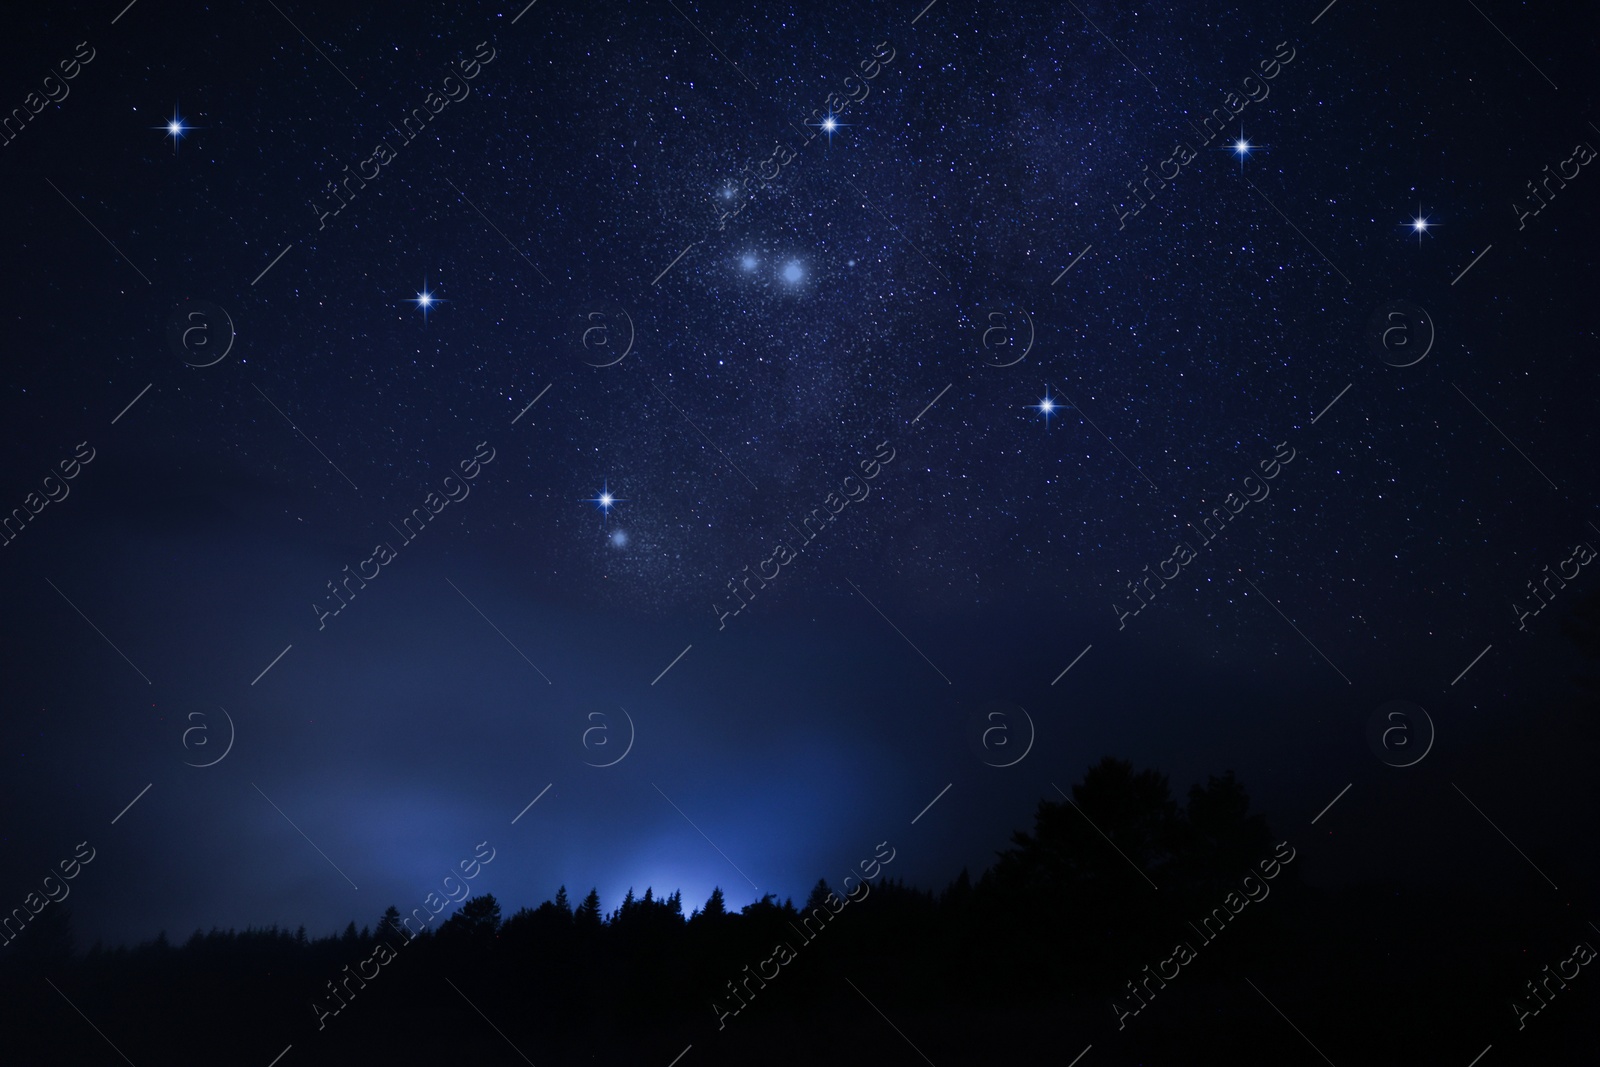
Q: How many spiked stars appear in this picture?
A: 7